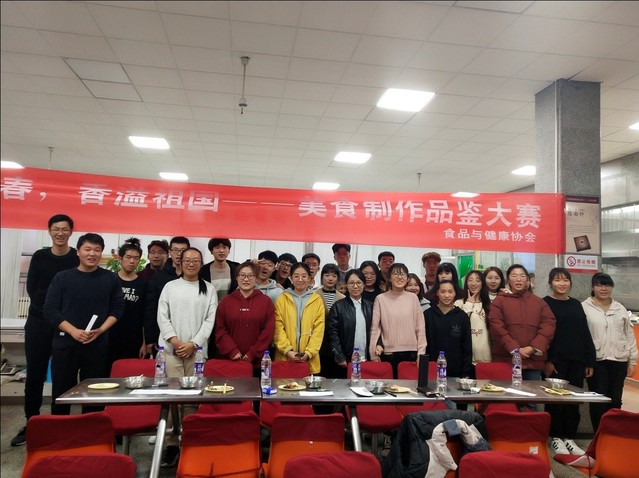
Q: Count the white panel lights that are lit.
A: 9